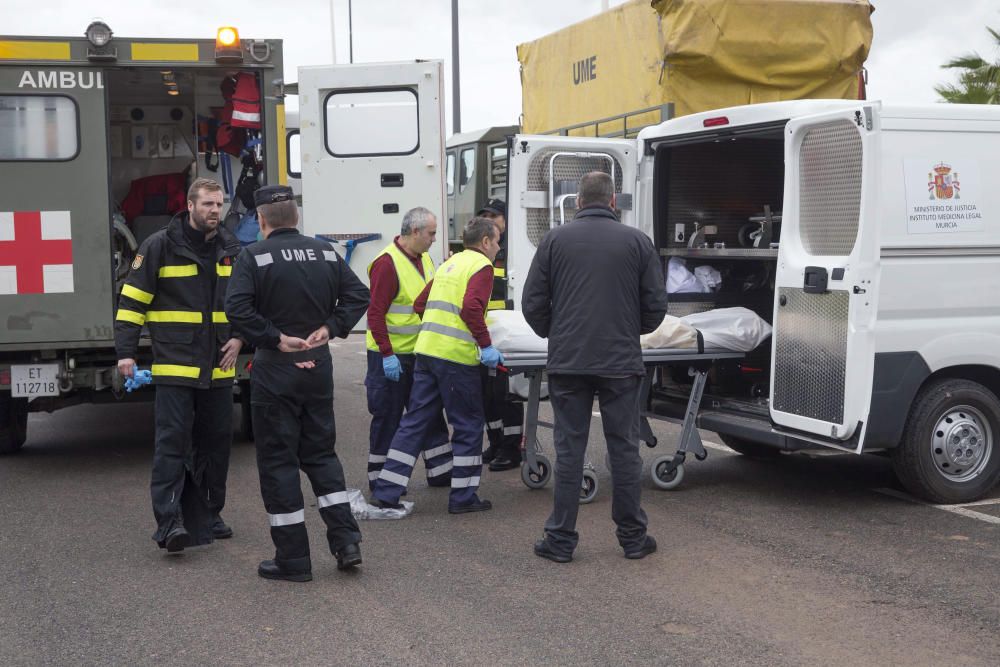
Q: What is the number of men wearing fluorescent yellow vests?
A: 2